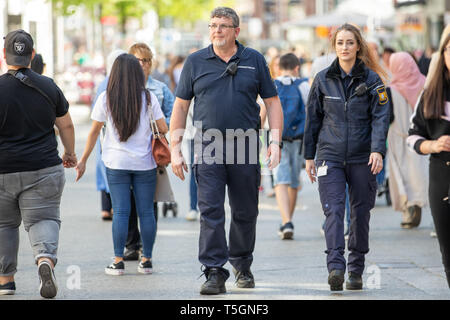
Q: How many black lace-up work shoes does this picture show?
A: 4